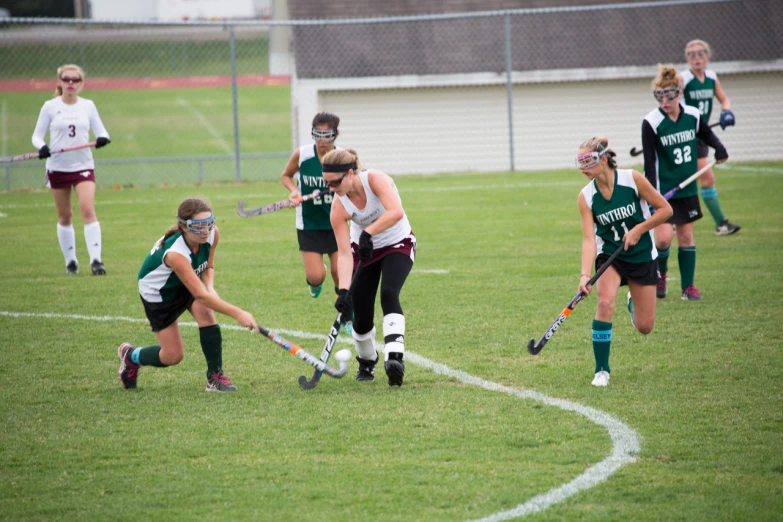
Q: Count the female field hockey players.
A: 7